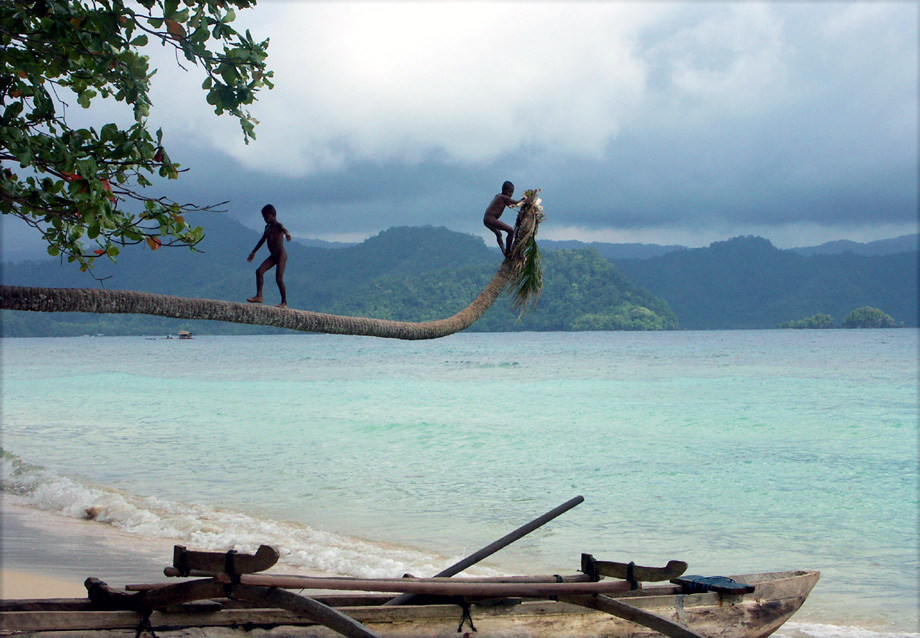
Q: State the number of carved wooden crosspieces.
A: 2